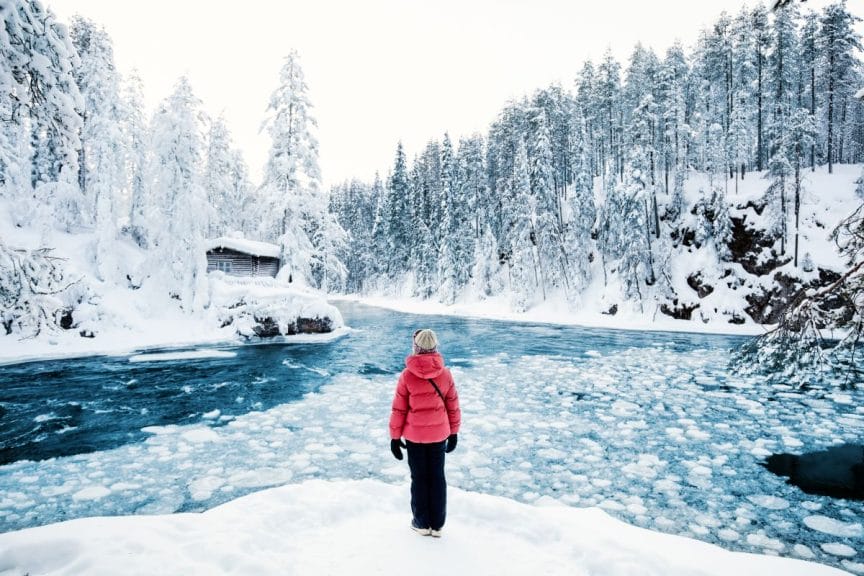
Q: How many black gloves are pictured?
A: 2